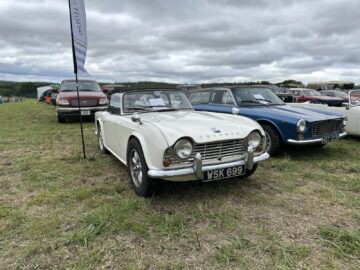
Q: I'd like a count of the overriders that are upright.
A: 2